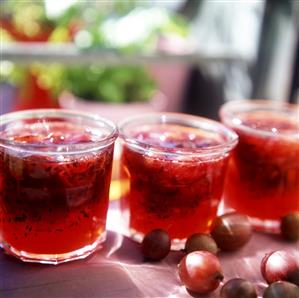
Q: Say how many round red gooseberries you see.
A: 8